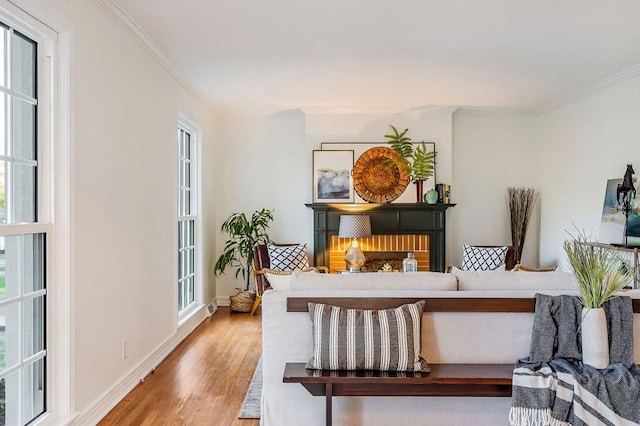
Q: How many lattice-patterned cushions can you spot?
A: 2